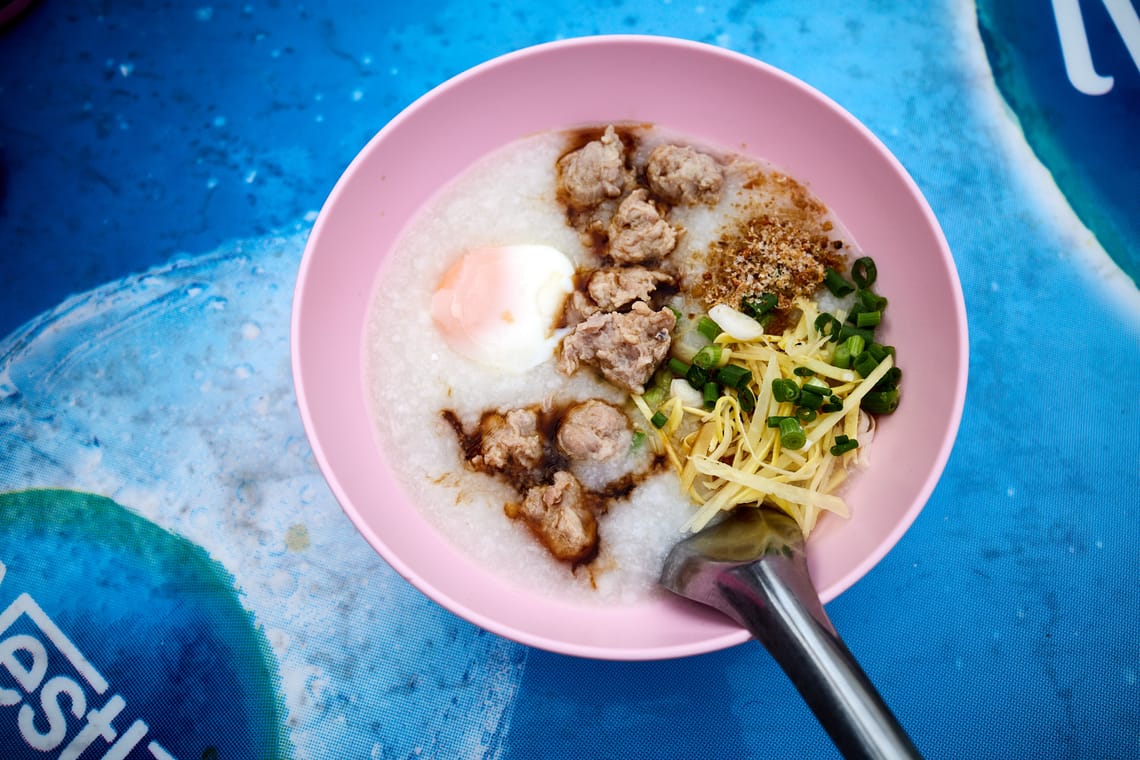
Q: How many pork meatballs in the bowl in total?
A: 8